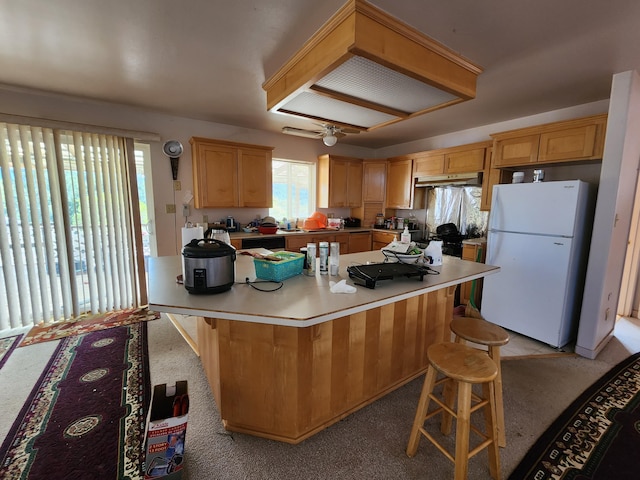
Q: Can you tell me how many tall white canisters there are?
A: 3